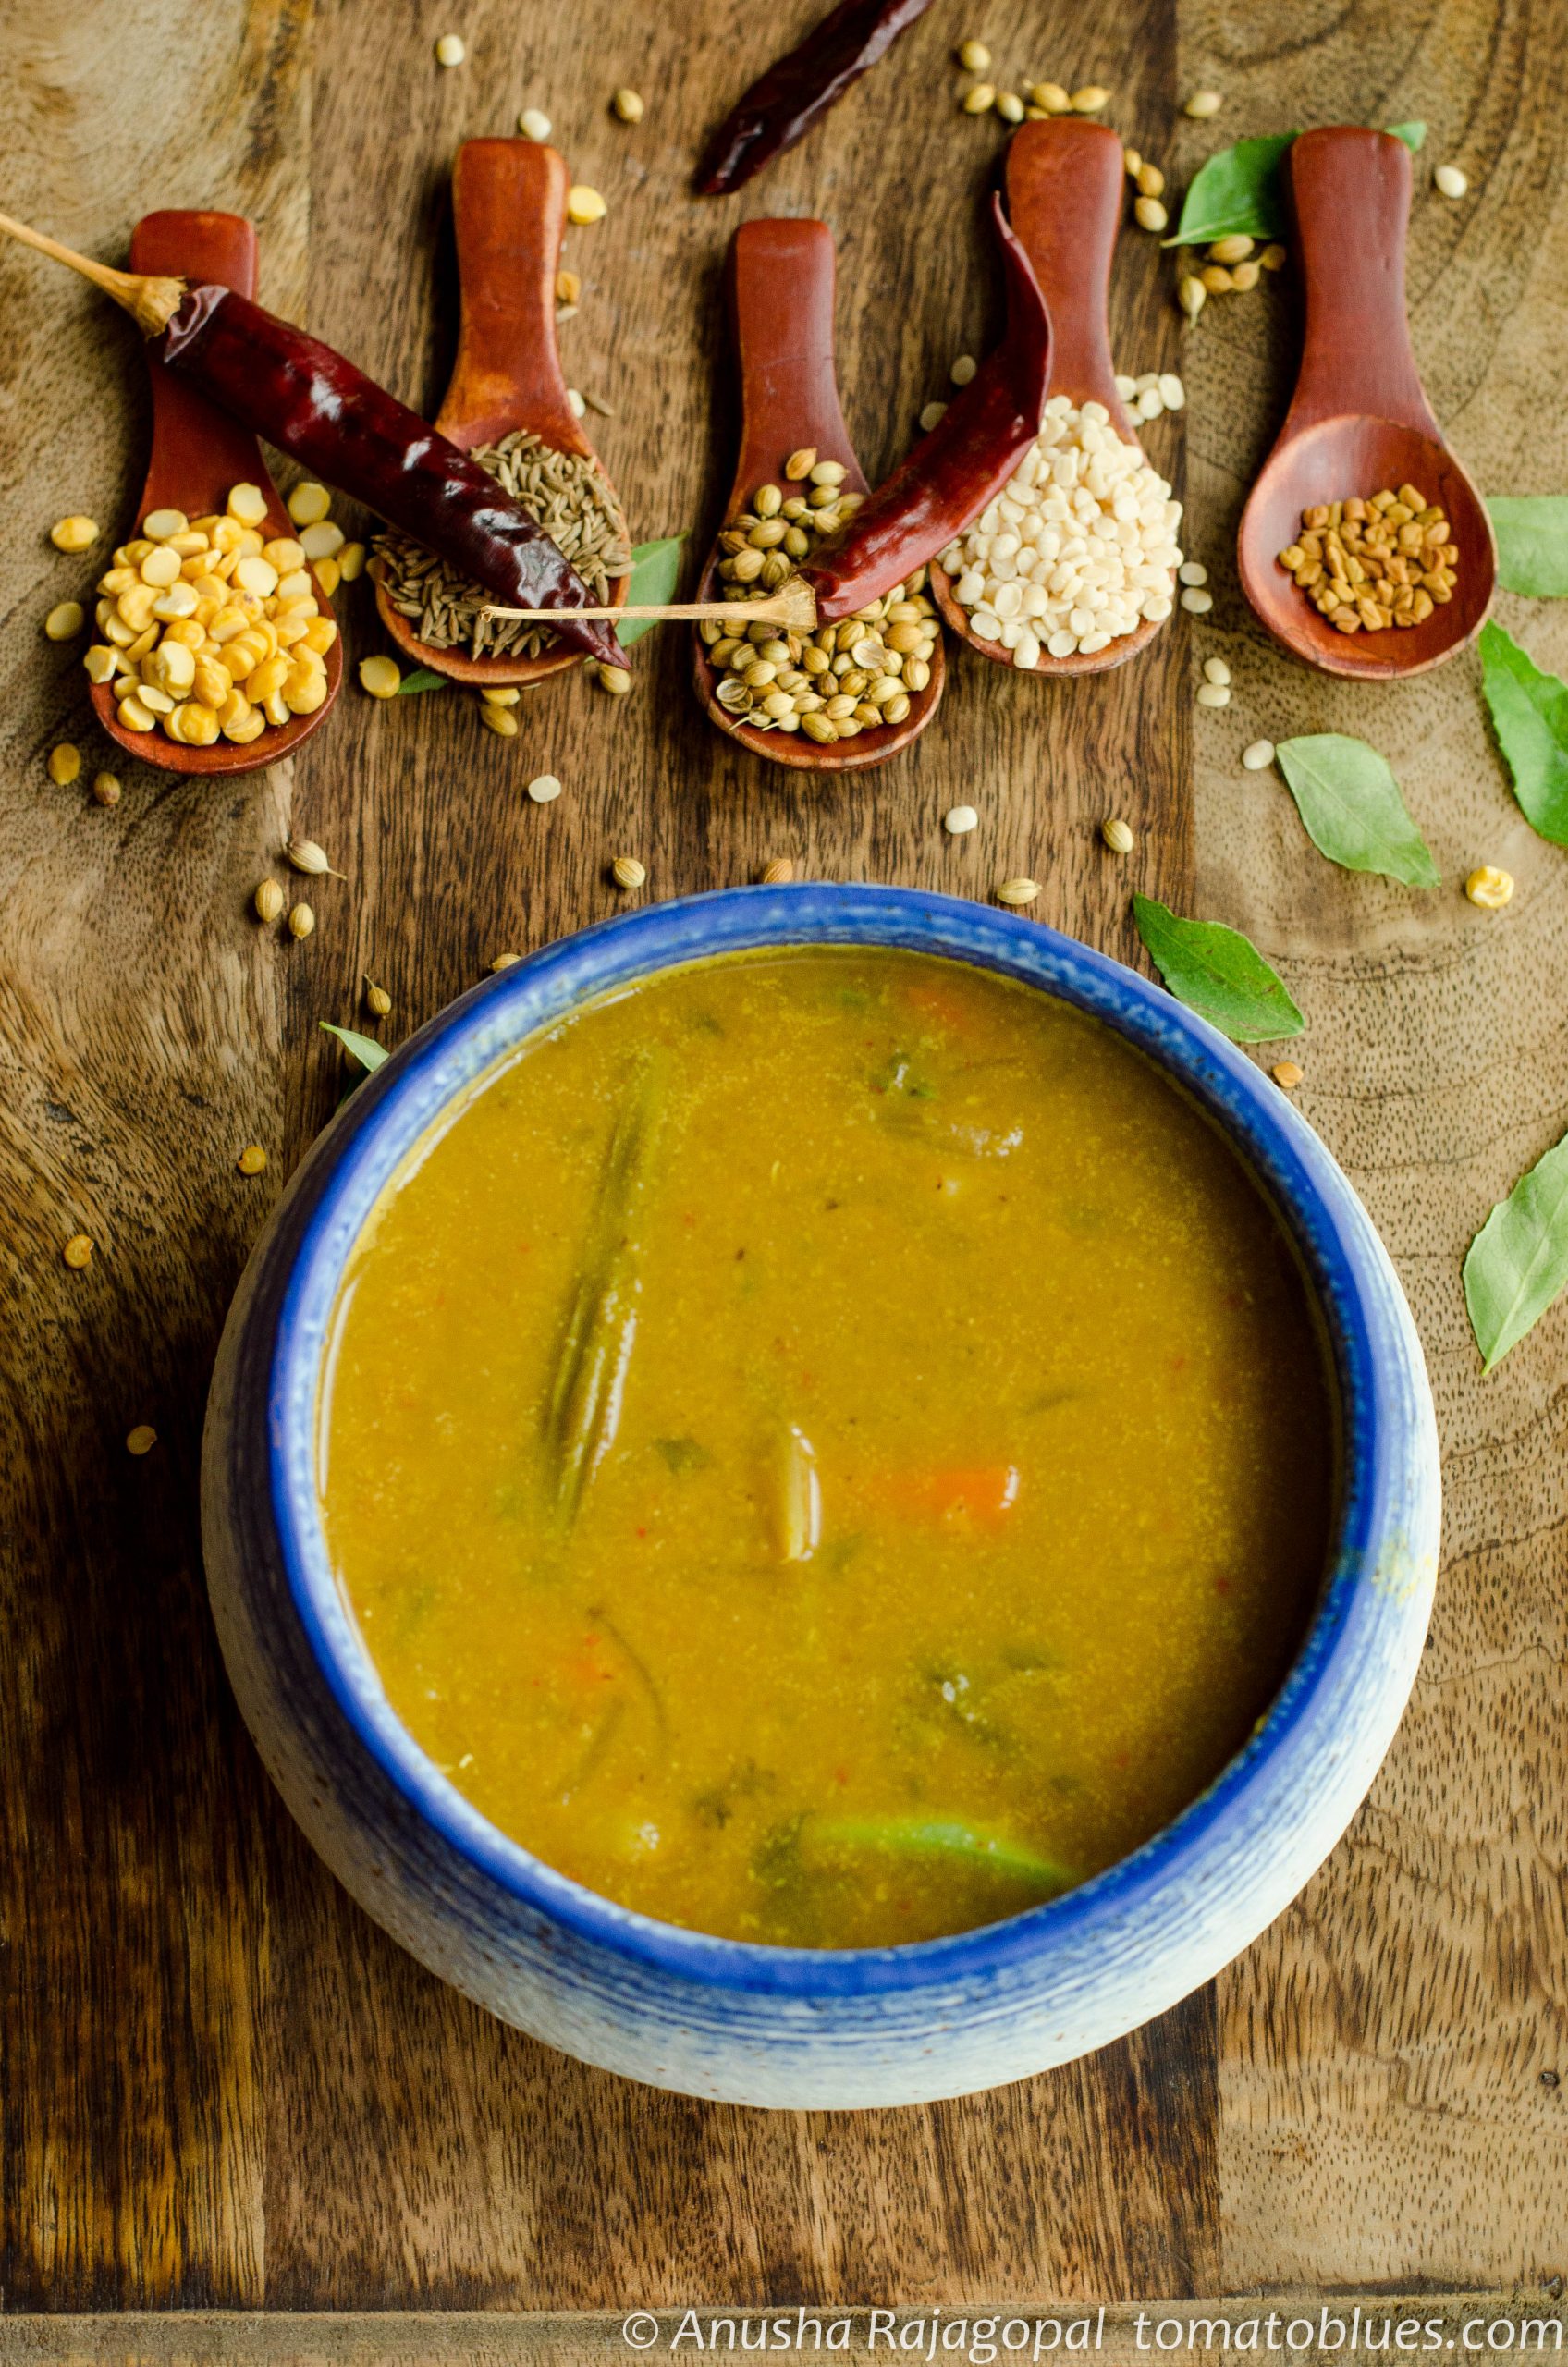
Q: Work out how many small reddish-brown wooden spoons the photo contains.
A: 5